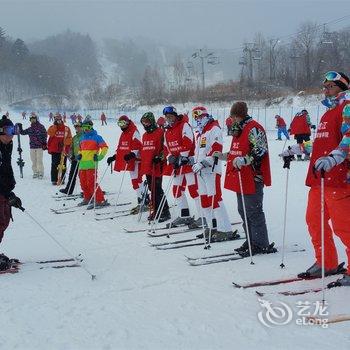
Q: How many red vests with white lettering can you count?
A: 6